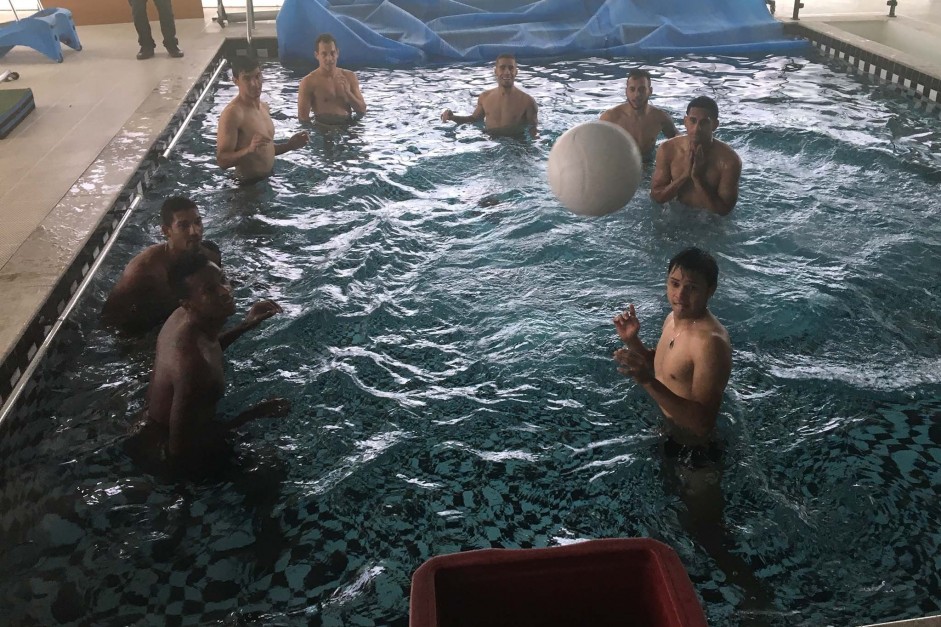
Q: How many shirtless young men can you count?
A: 8